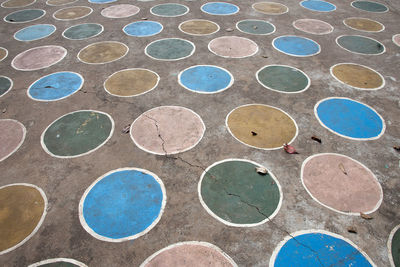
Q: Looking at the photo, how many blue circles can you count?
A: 11